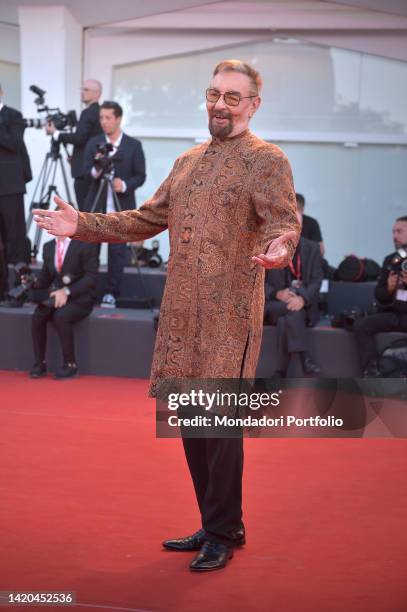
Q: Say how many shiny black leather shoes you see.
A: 2